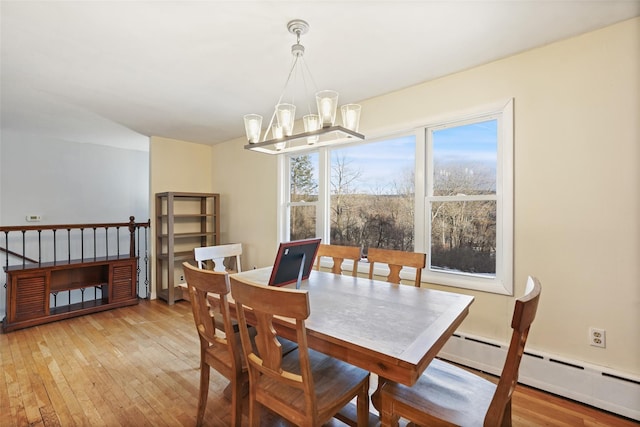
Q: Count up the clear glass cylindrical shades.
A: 6